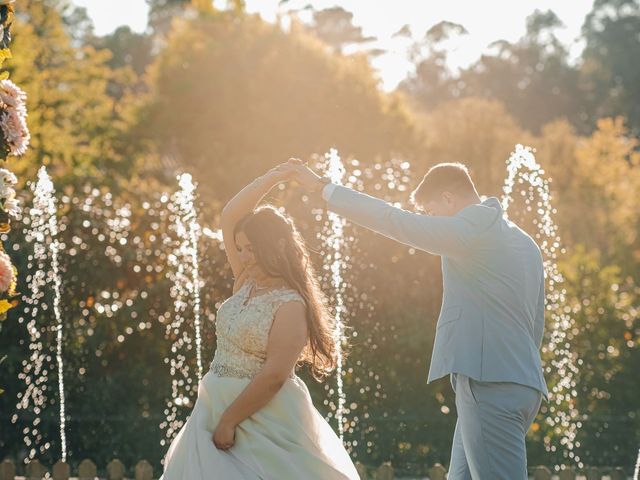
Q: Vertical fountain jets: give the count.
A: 4